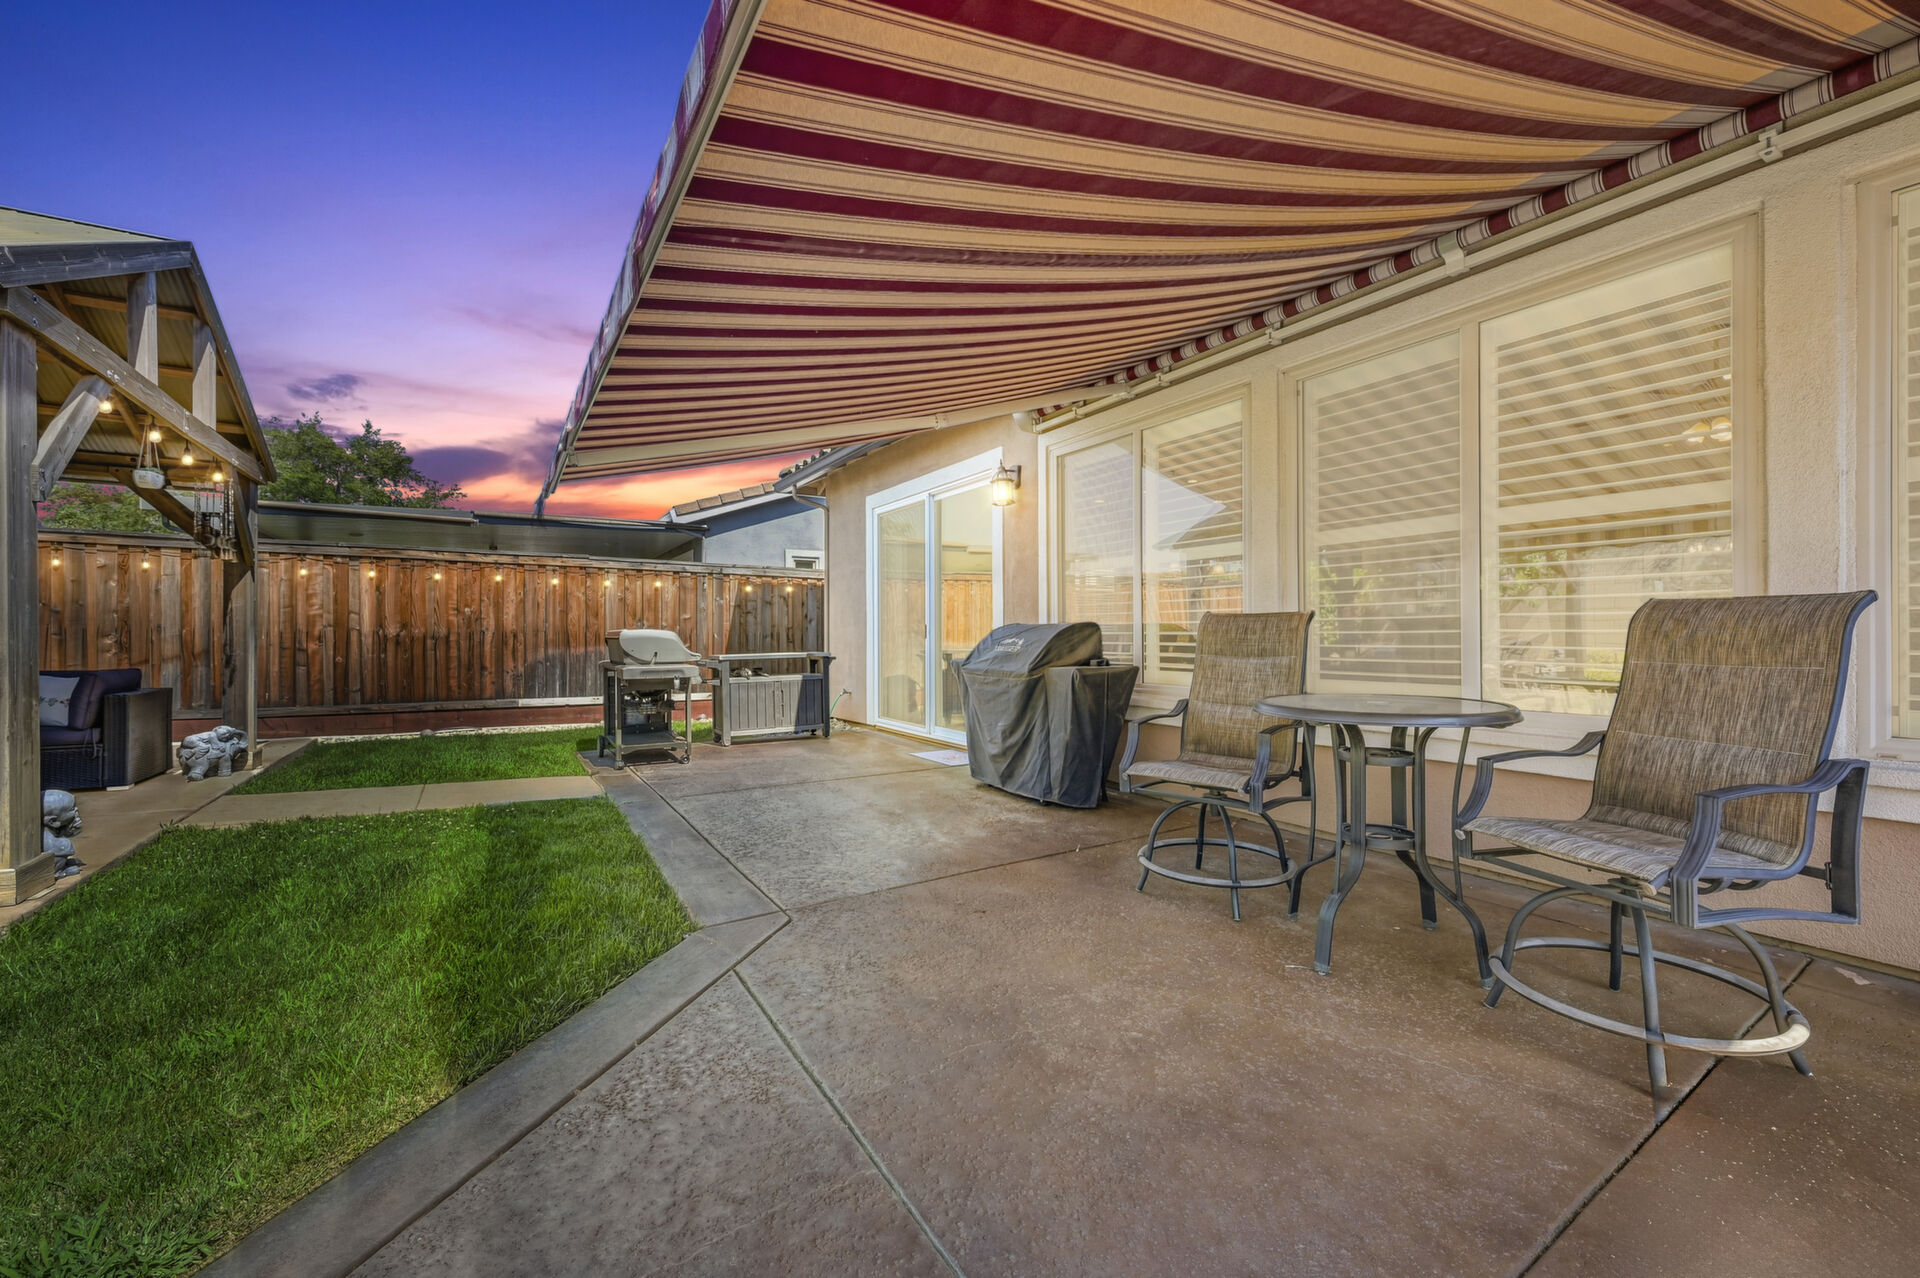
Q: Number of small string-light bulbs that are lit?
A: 15